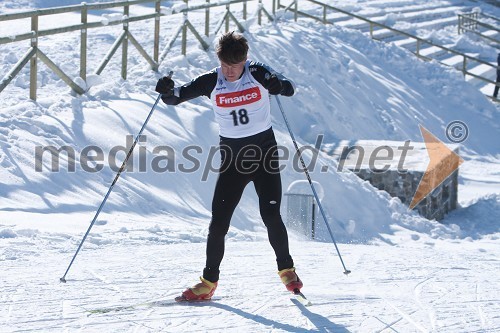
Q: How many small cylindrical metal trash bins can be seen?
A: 1